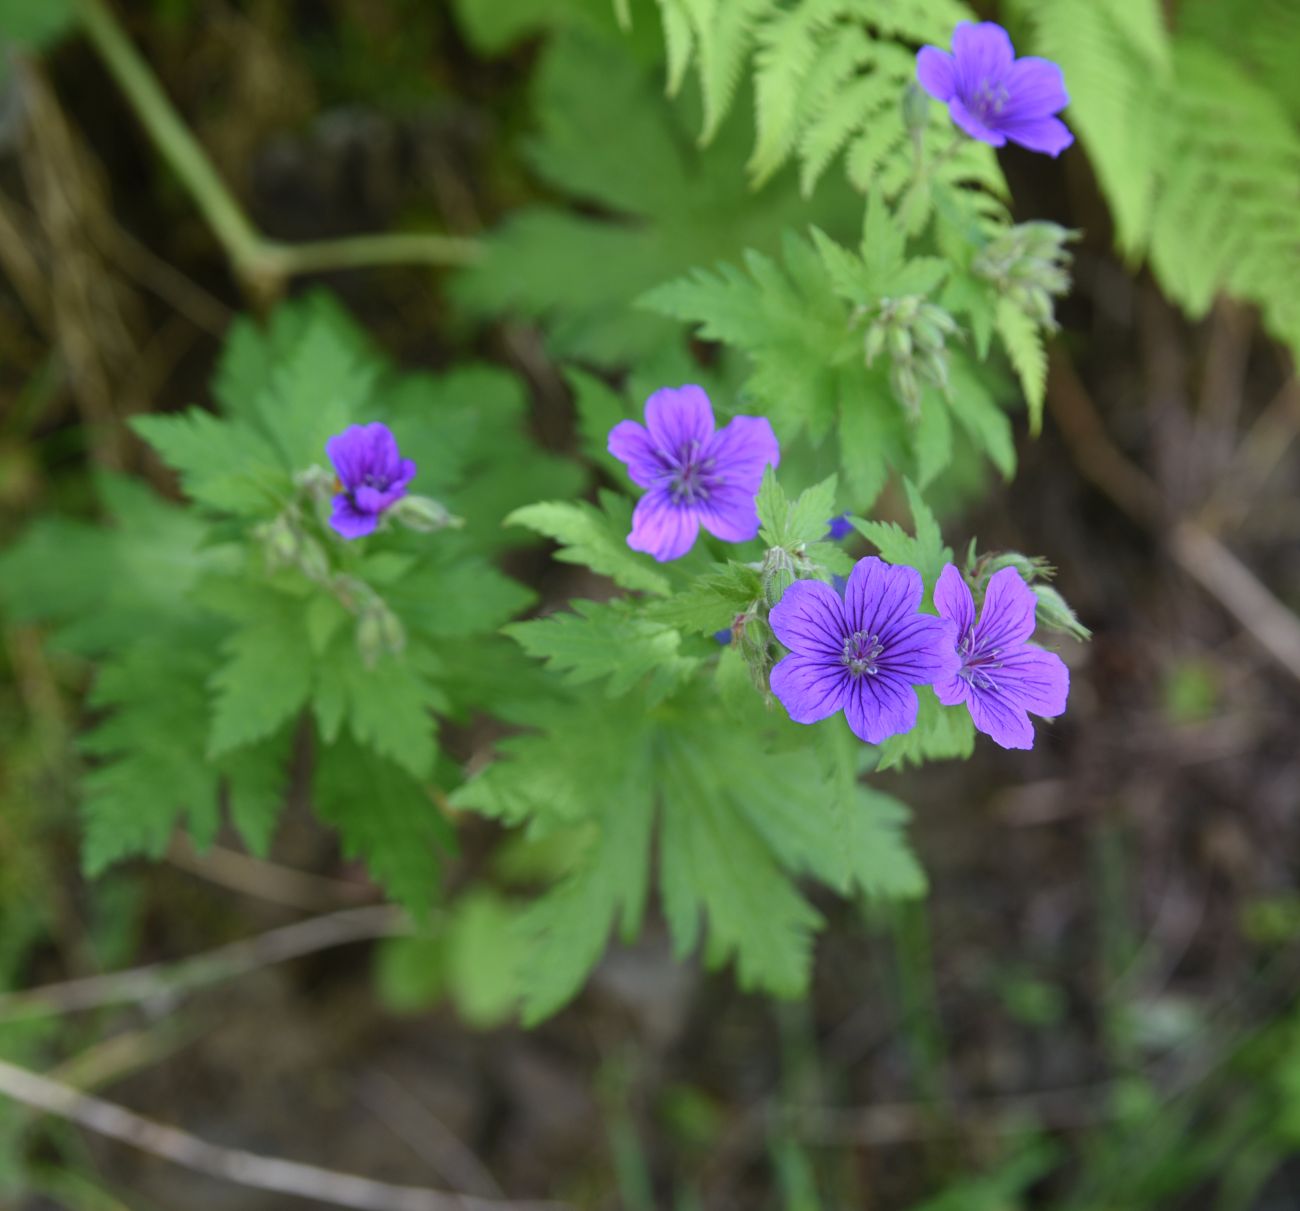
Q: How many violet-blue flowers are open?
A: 5